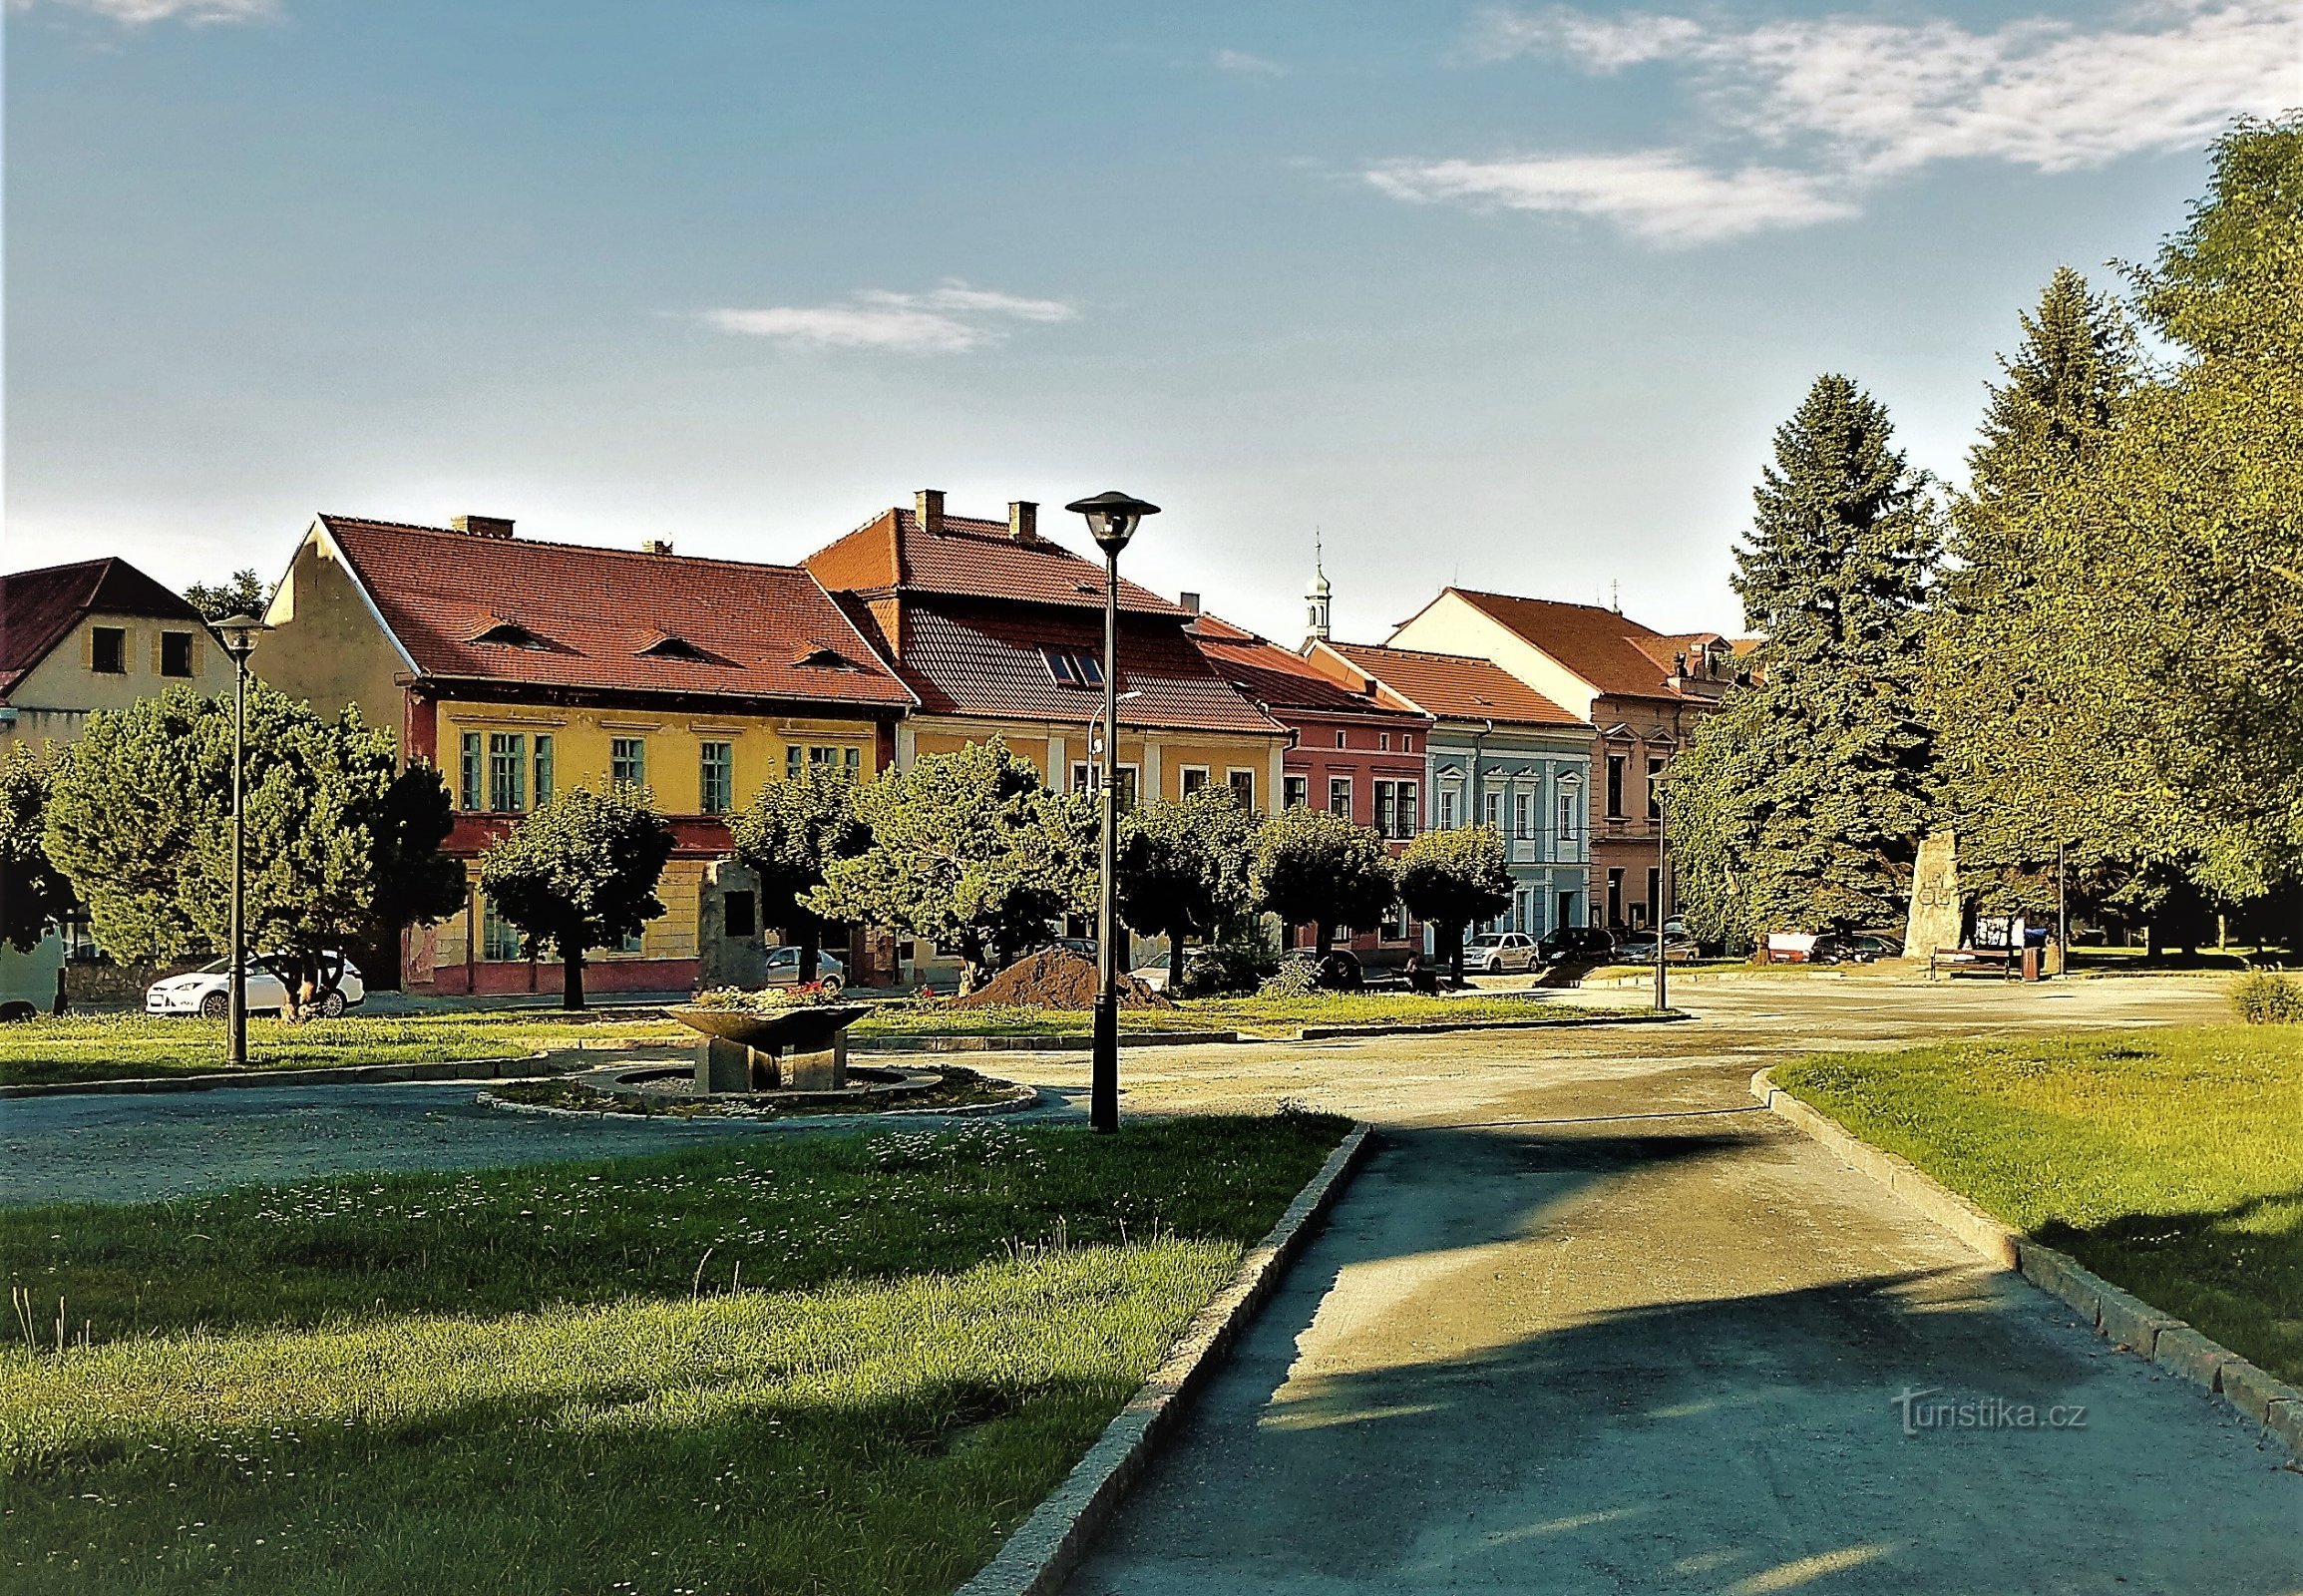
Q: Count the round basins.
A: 1